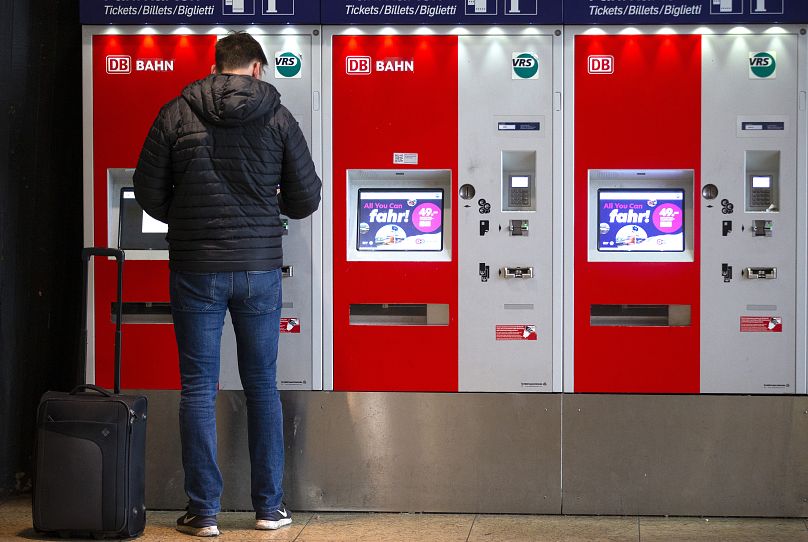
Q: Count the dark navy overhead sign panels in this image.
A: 3